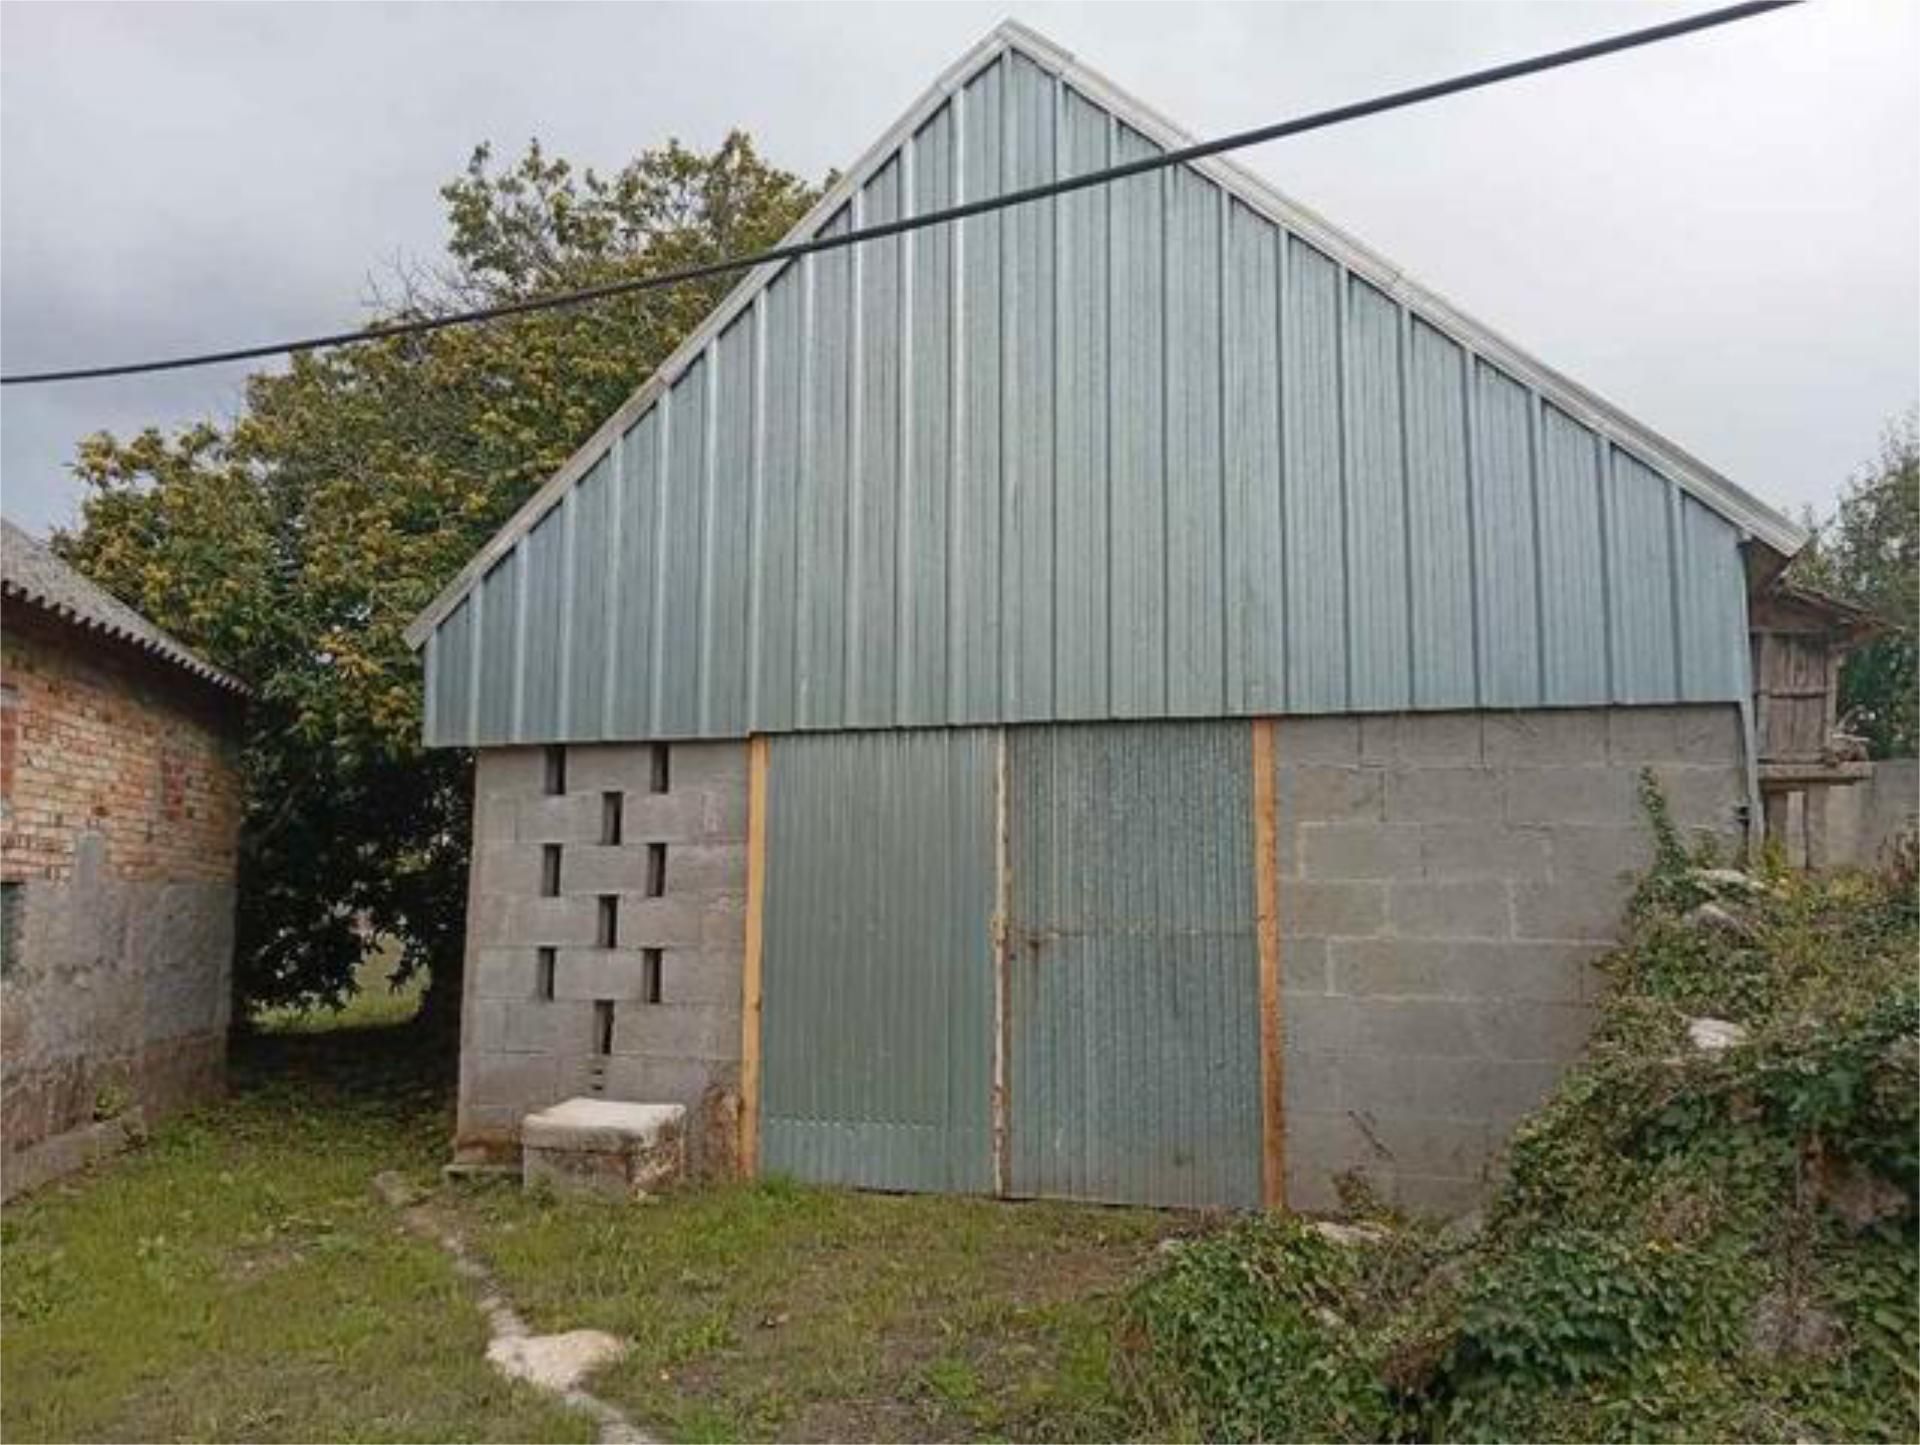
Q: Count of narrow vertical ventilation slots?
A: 9